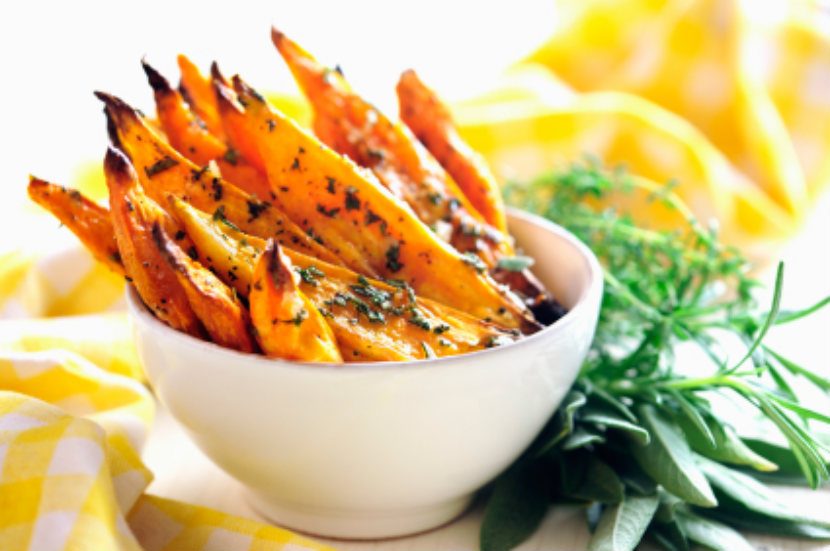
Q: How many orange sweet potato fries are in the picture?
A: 12